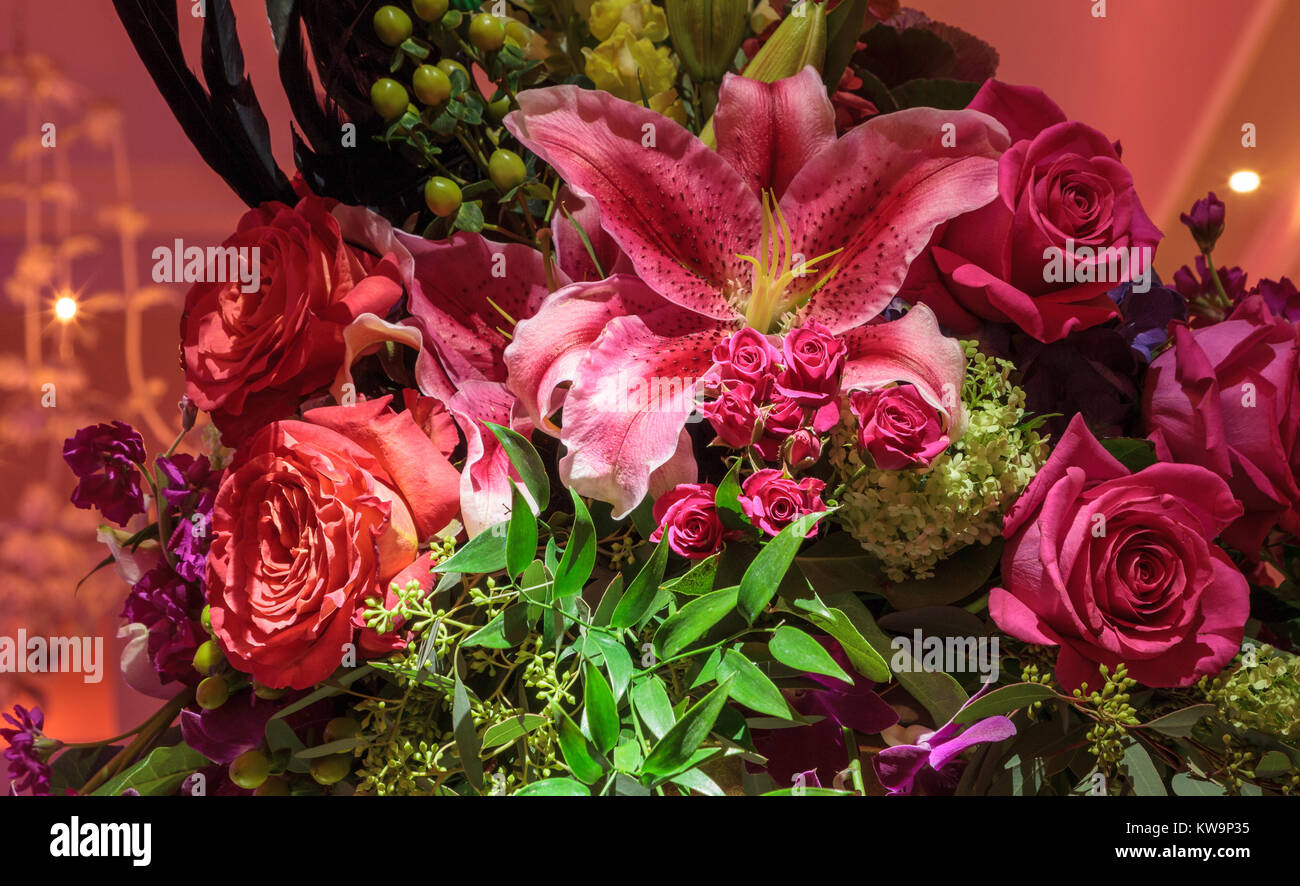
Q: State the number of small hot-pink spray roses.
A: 8